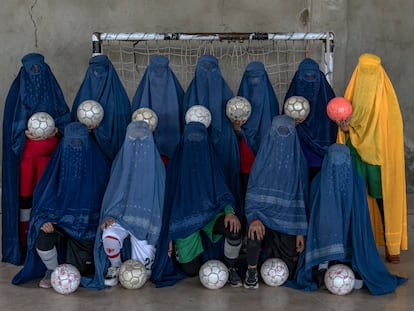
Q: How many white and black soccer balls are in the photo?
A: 11